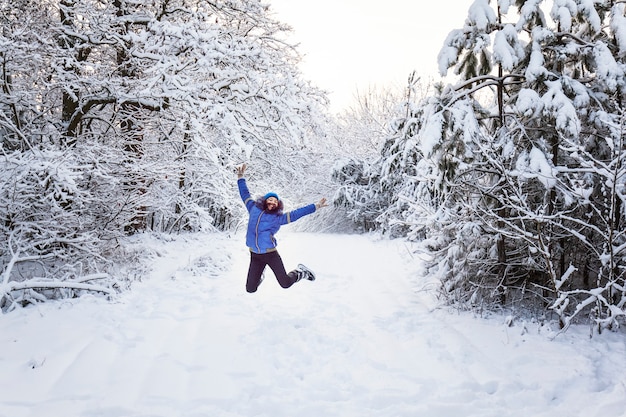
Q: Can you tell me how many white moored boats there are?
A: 0